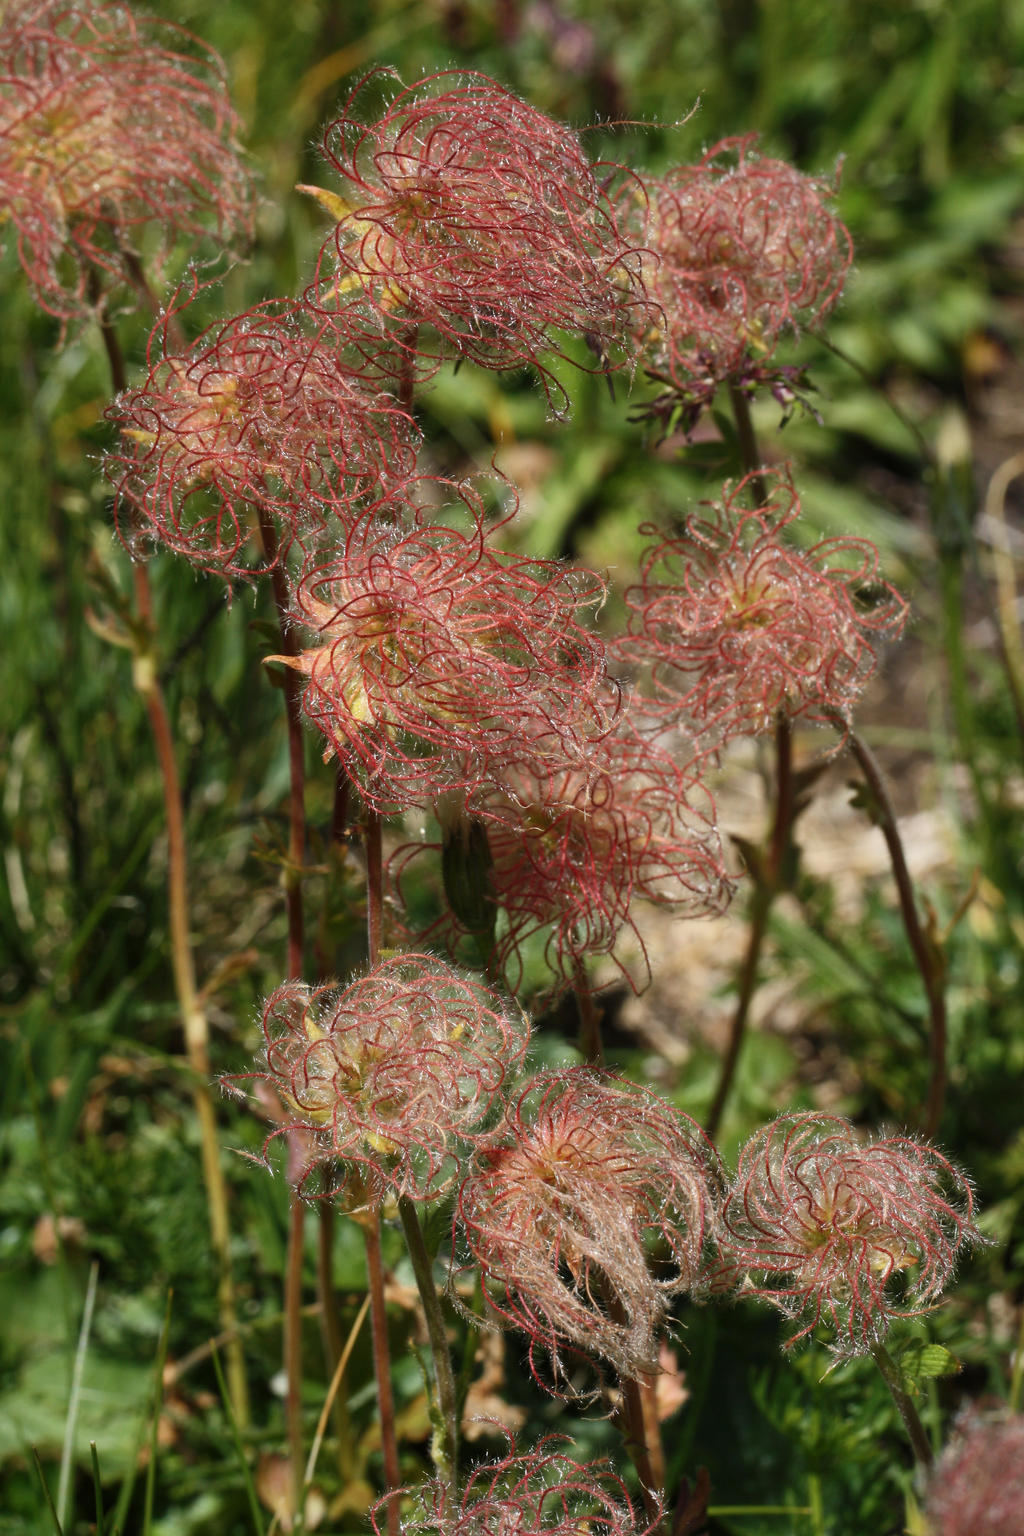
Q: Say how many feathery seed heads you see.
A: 12